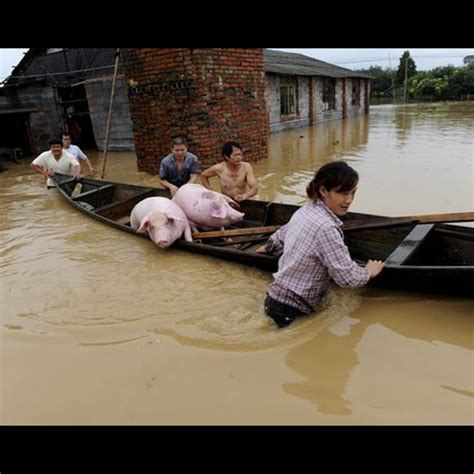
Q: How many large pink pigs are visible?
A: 2